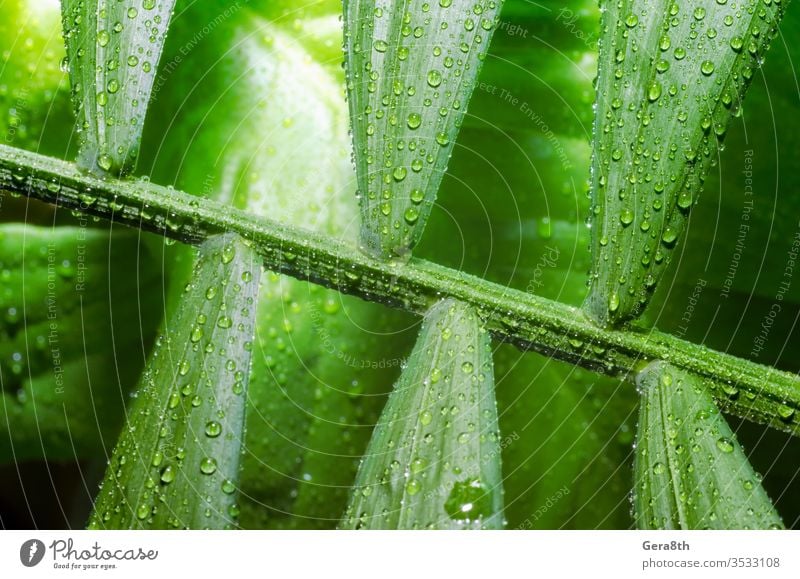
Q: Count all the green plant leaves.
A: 6